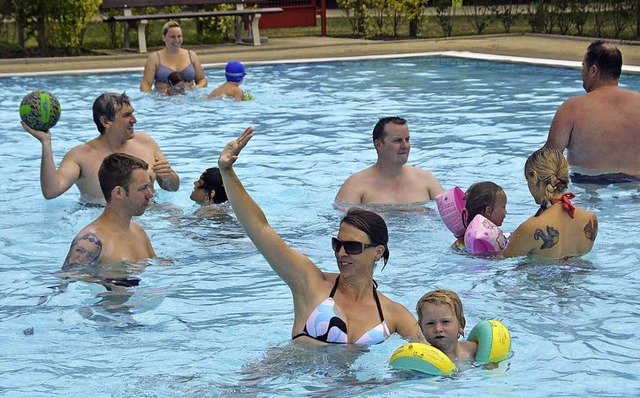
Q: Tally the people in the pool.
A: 12